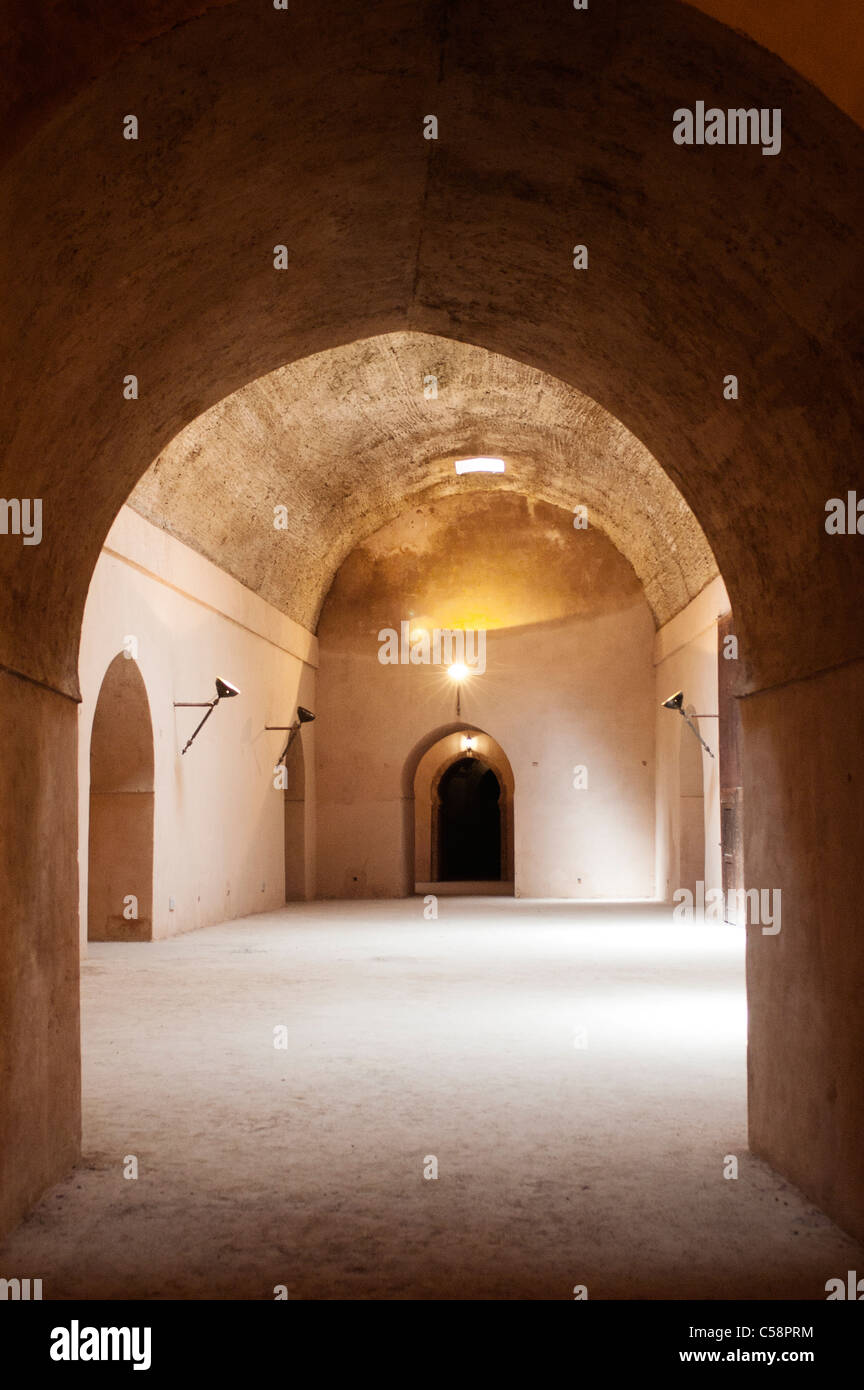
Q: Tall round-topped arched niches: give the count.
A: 3